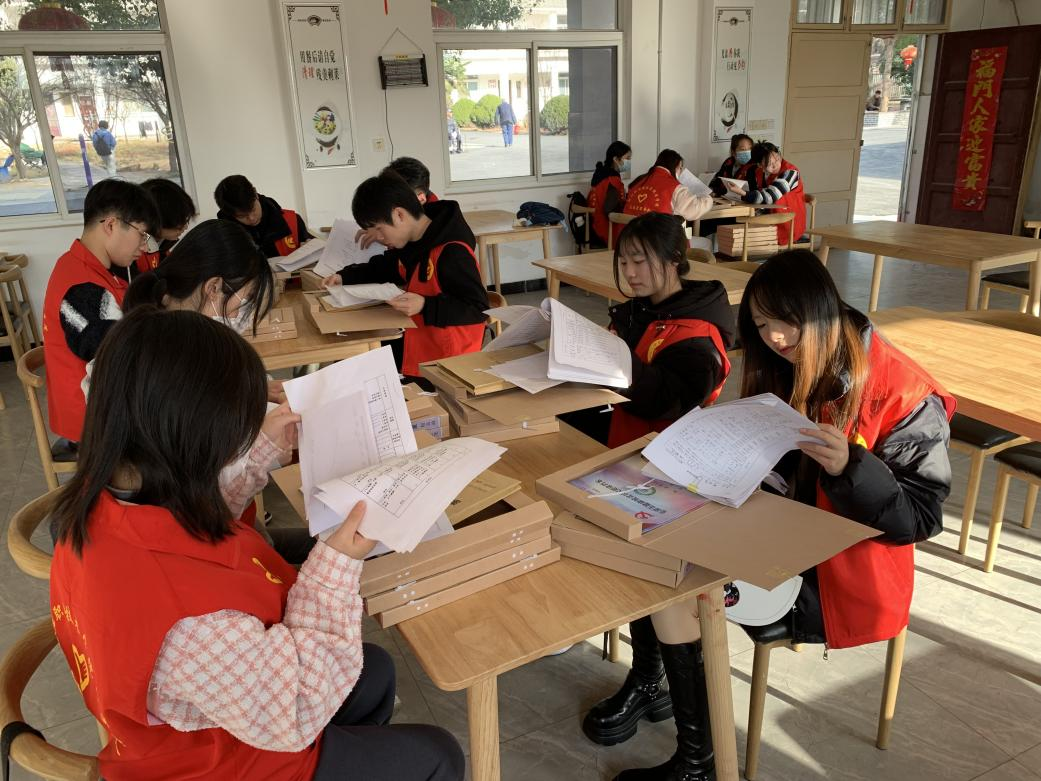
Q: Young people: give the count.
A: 13